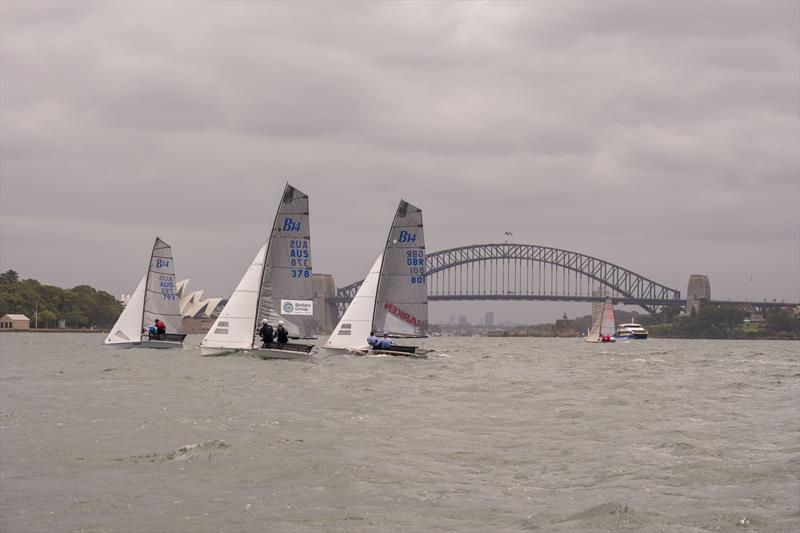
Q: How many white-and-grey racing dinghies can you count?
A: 3